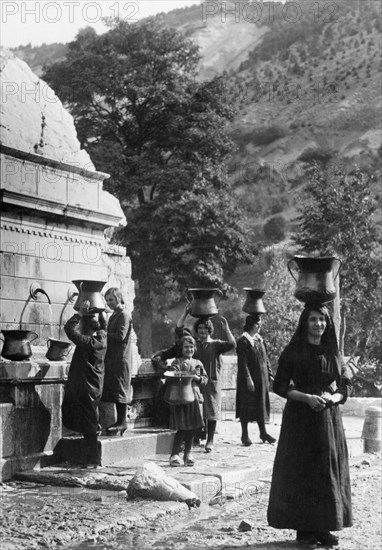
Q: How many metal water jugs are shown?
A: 7